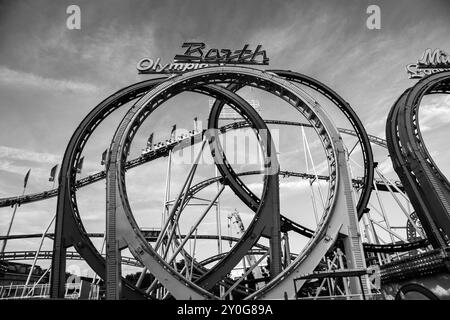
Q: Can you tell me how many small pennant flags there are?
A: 7